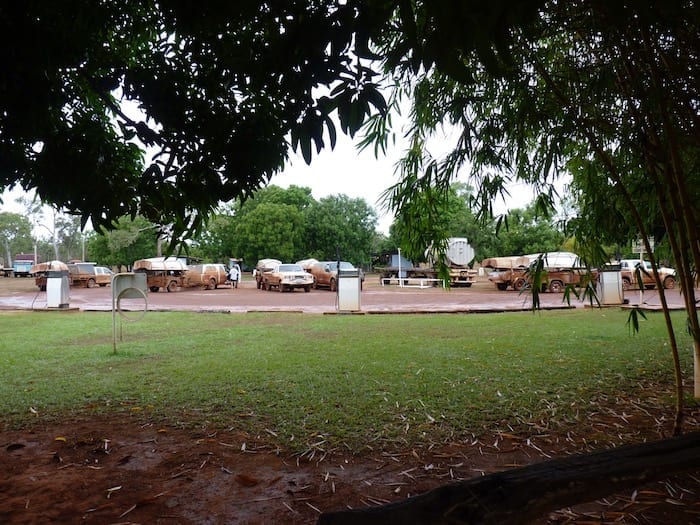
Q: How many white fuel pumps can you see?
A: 3